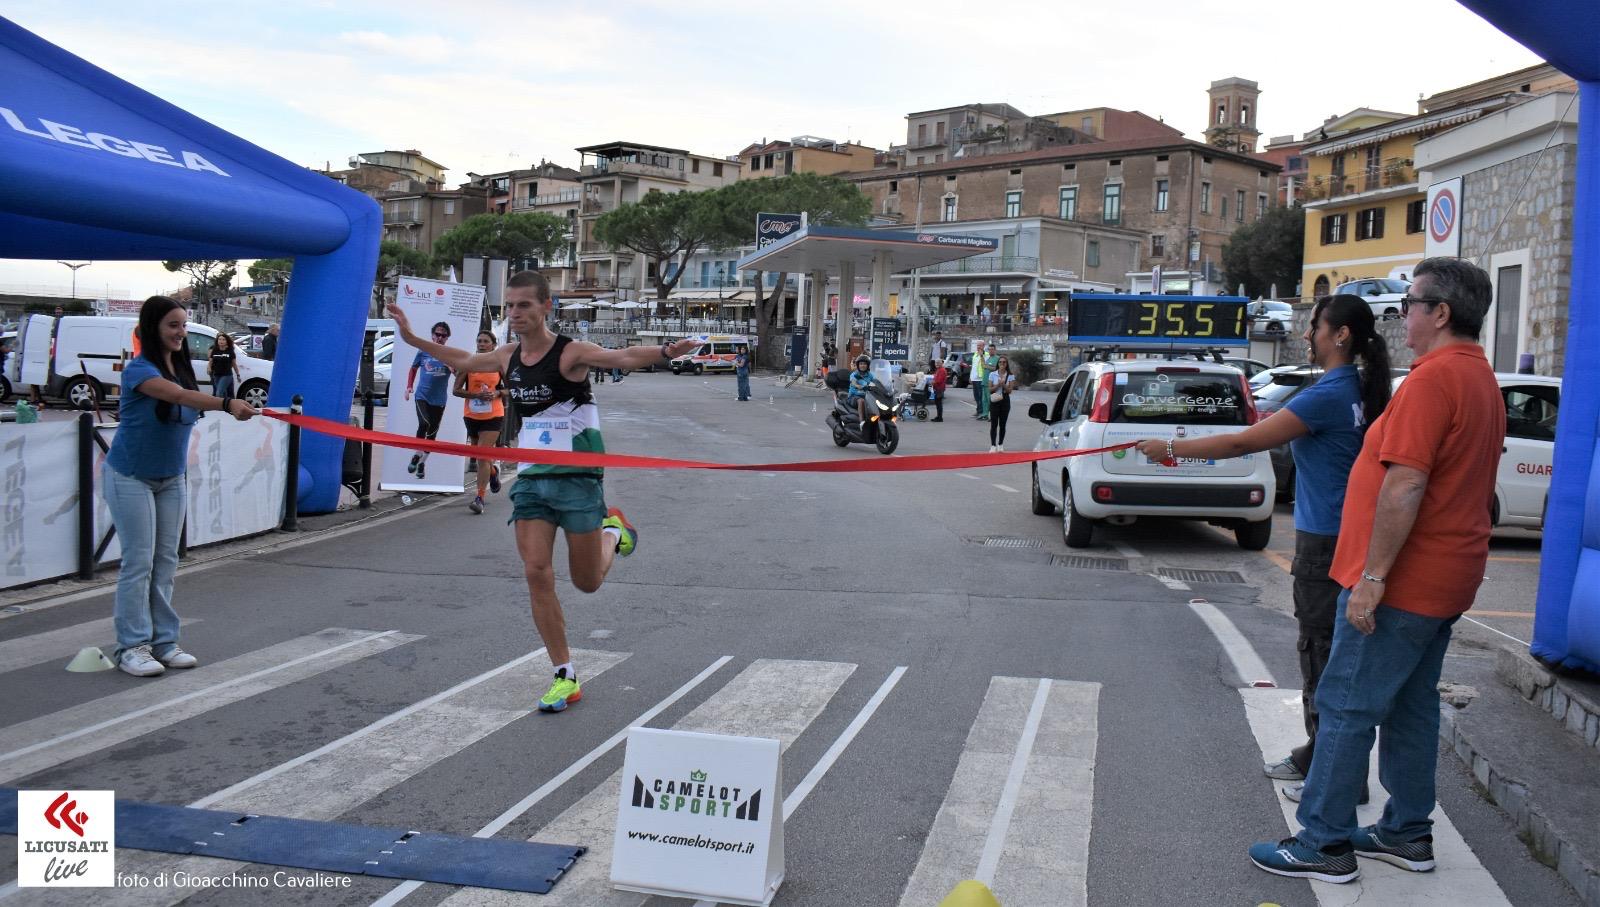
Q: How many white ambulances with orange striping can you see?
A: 1